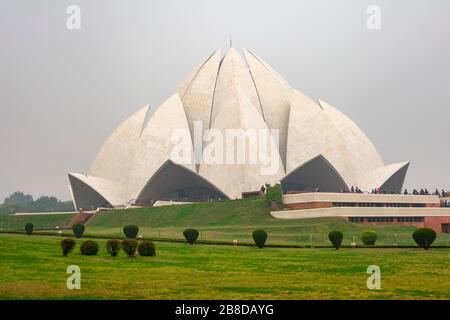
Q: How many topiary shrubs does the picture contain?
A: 13